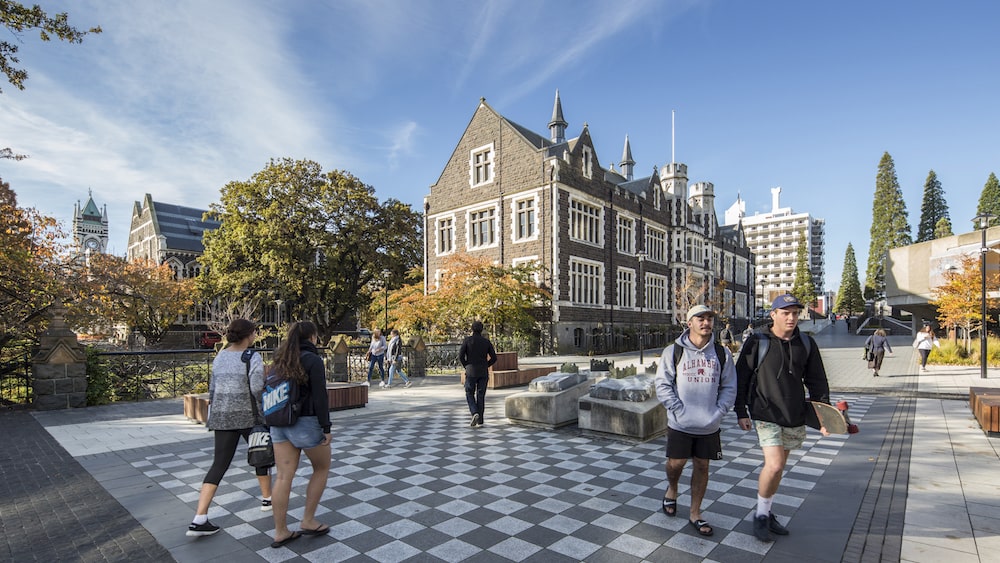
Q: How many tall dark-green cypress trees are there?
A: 5